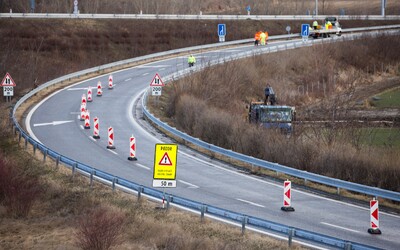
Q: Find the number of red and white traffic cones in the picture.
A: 11